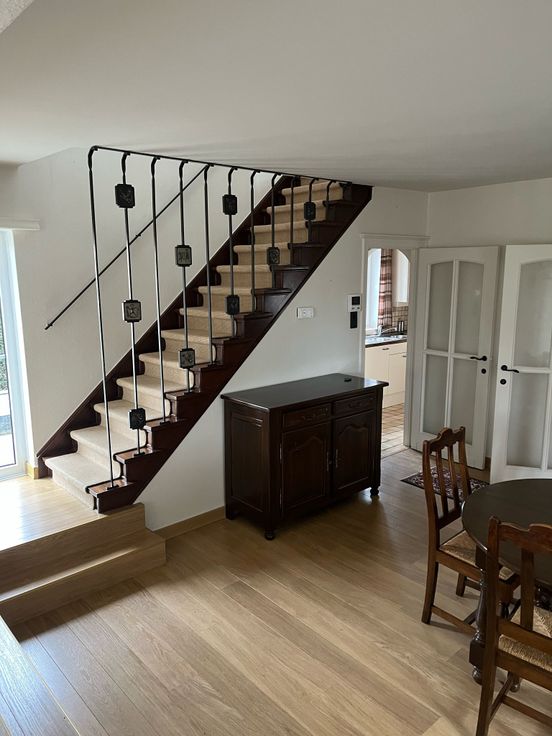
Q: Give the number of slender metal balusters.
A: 11